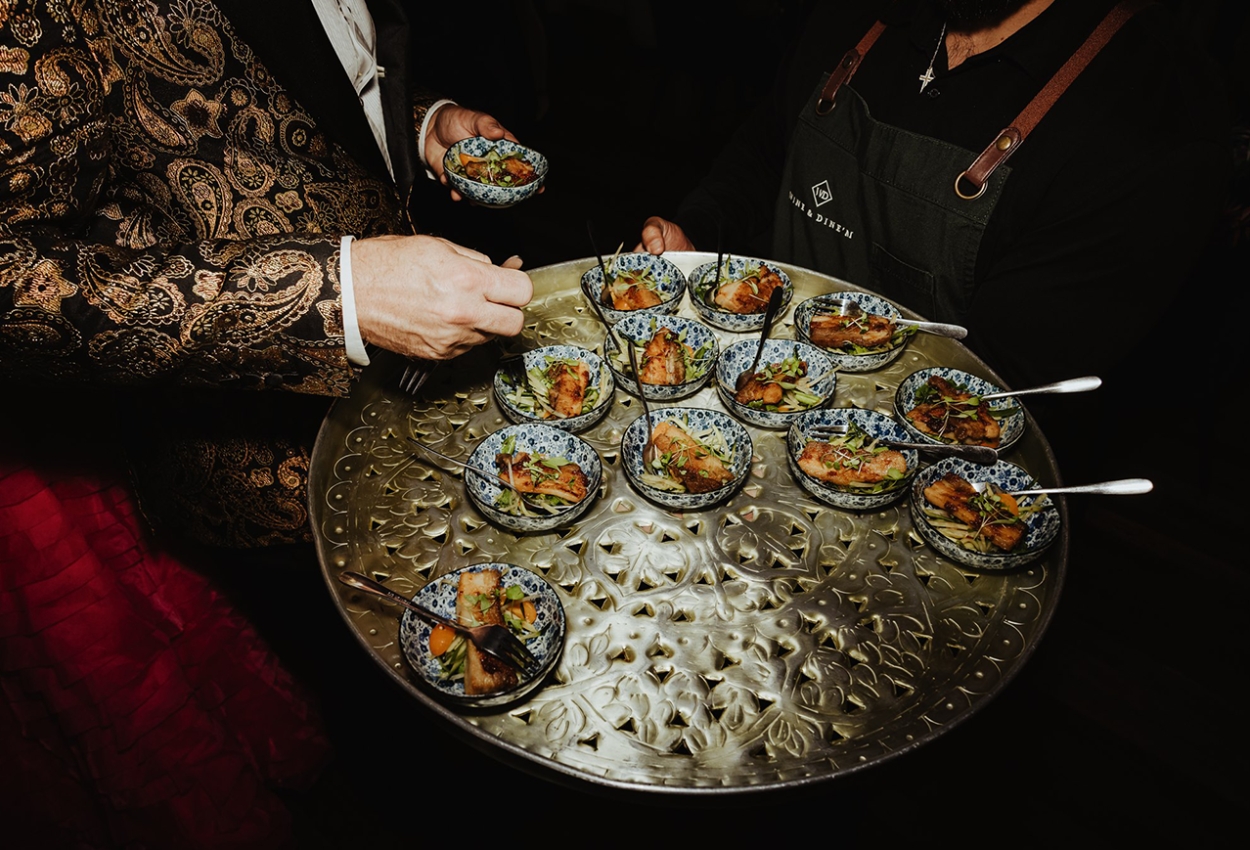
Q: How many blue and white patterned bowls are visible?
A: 13